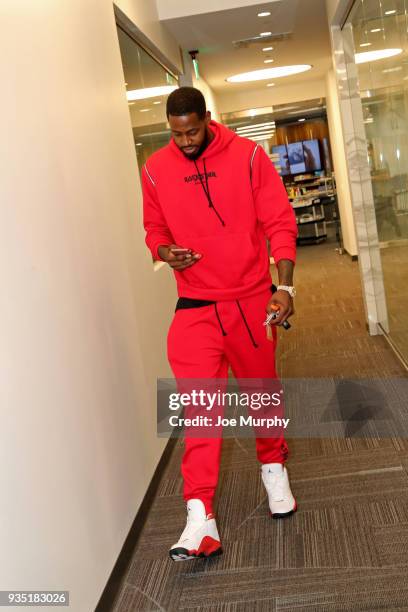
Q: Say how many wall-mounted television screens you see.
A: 3